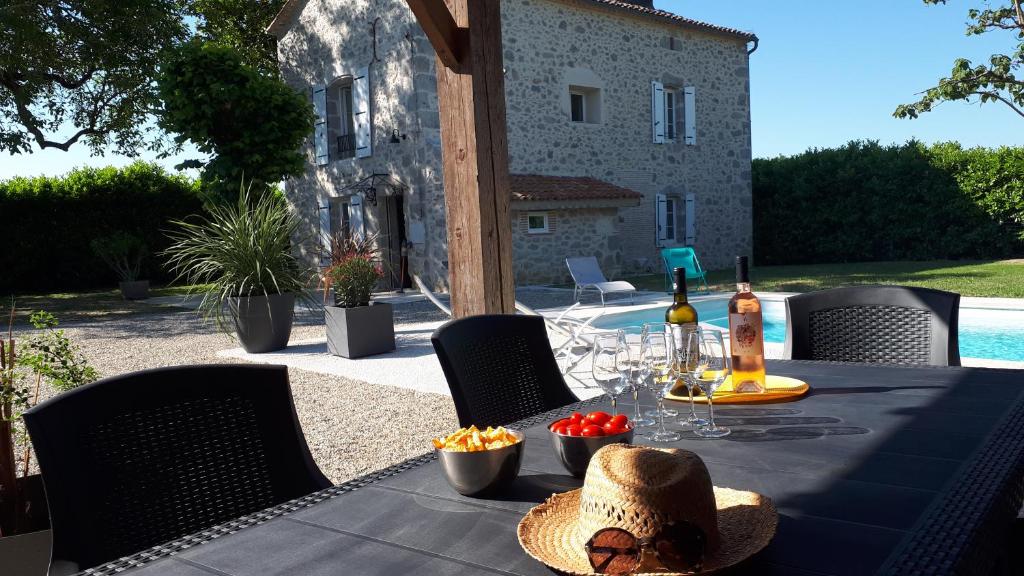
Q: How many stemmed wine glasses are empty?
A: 6